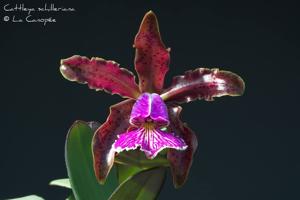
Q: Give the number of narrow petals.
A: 5